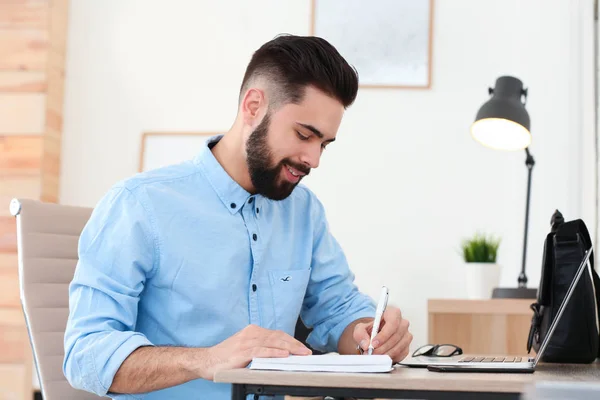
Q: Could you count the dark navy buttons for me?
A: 5